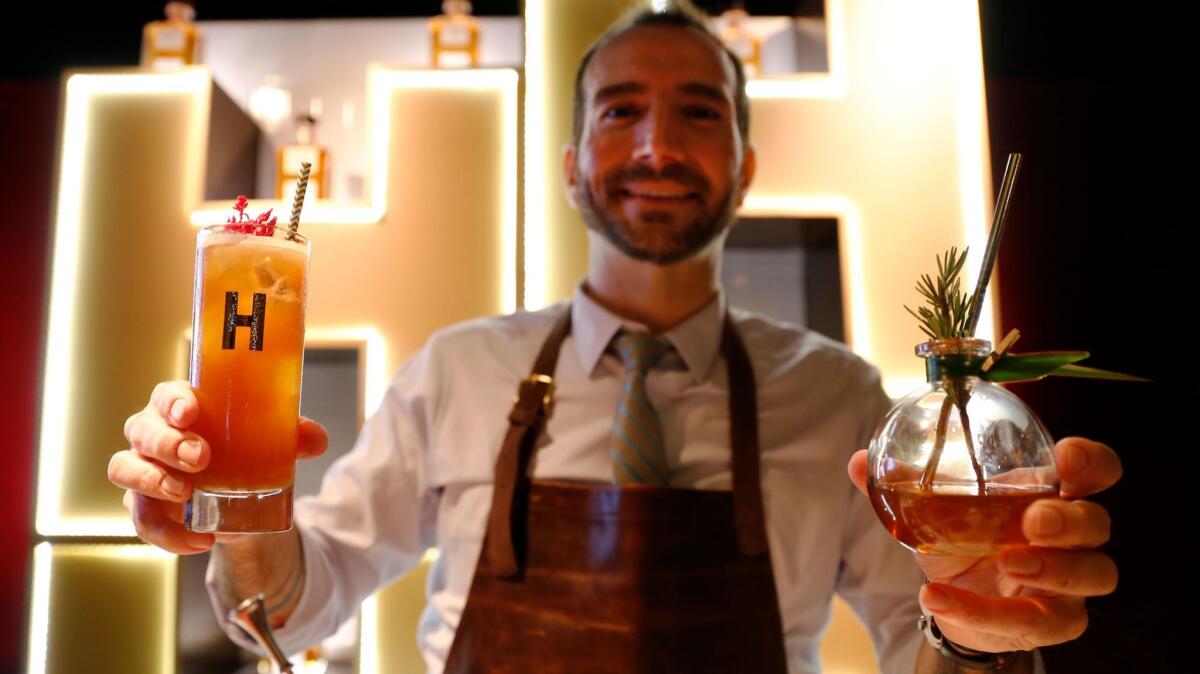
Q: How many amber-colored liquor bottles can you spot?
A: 4